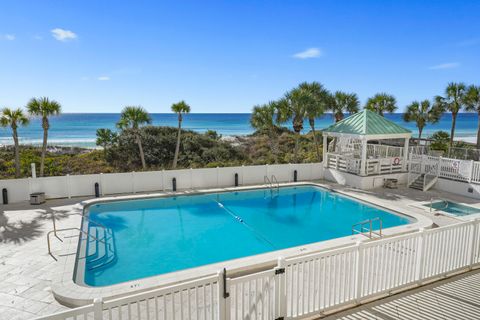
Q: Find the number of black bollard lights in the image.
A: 5